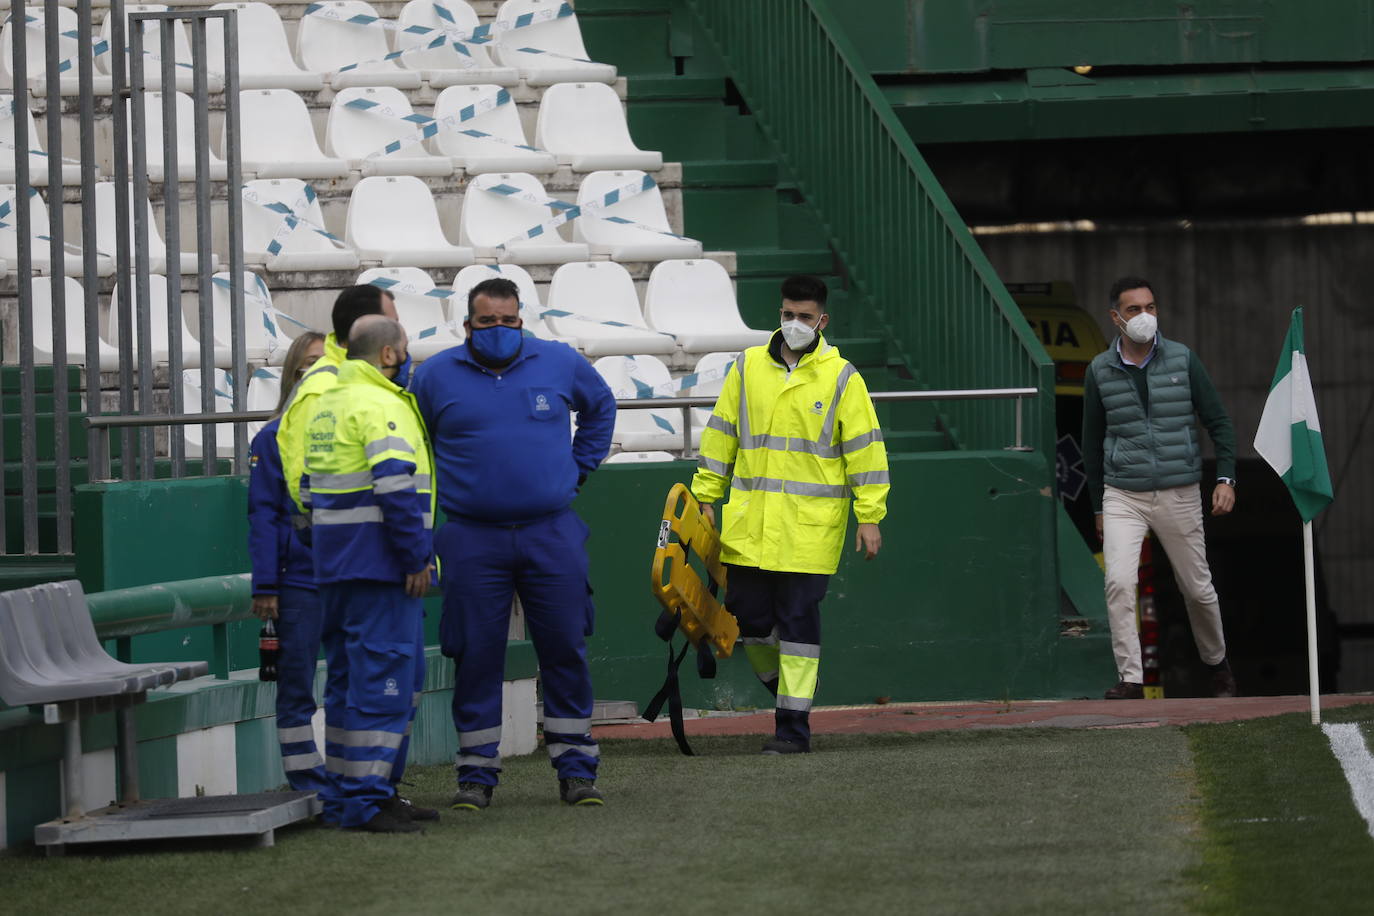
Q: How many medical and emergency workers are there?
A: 5